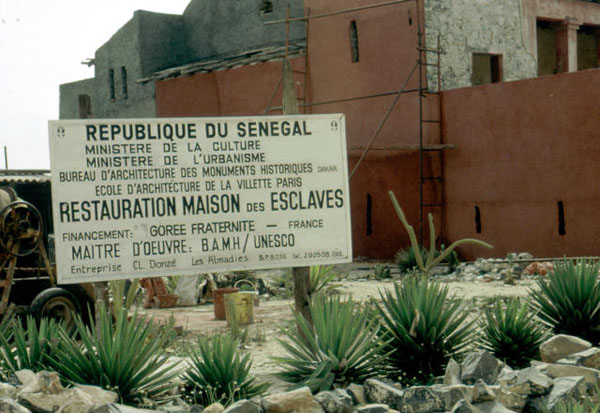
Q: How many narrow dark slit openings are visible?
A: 6